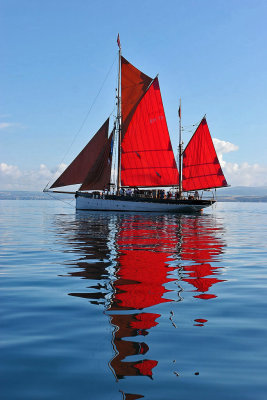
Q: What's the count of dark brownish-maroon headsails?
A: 2